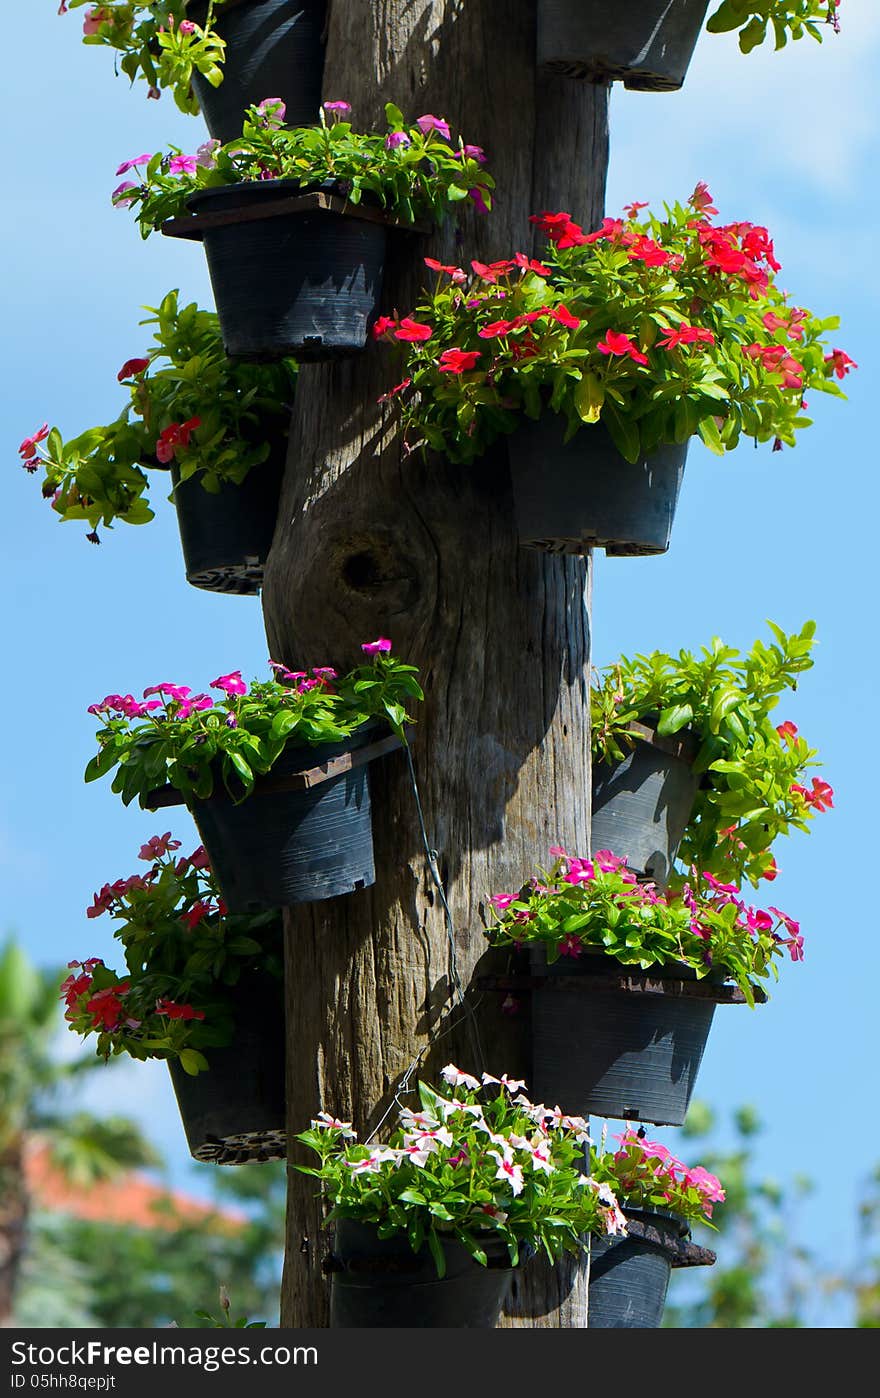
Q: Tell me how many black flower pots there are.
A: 11